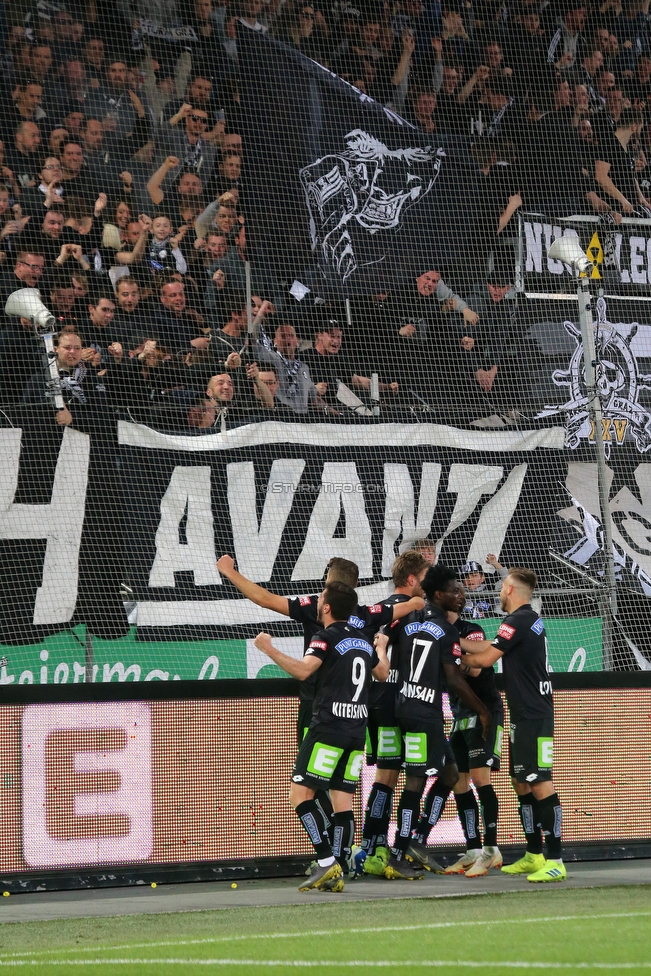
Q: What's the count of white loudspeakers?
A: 2